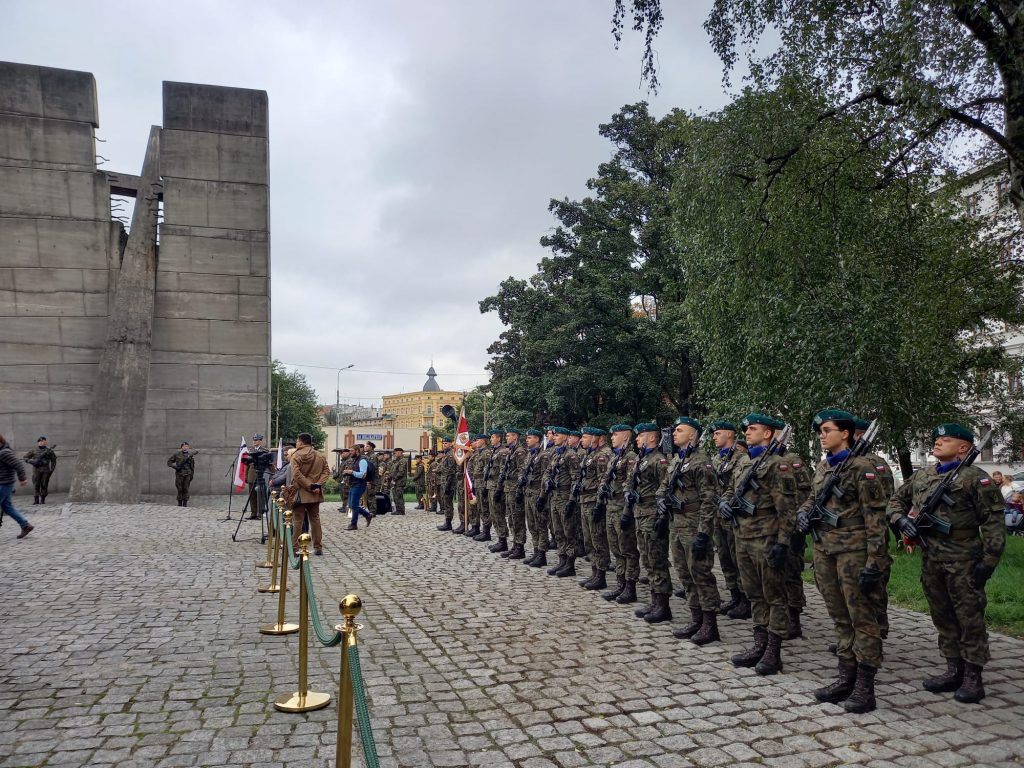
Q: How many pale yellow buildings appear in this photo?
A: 1